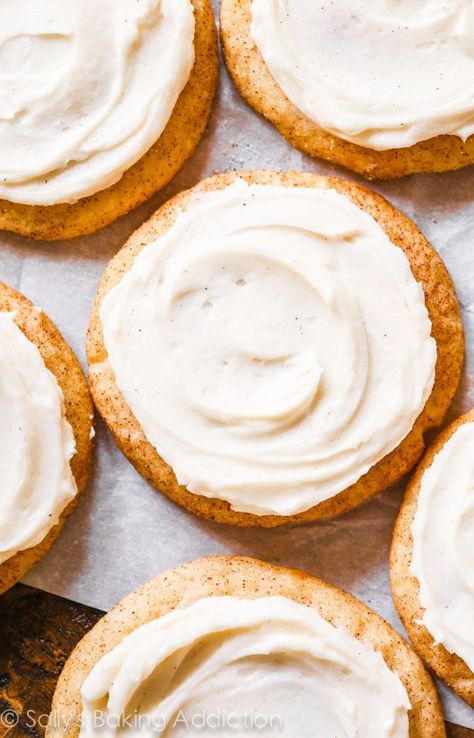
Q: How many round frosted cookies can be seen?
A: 6